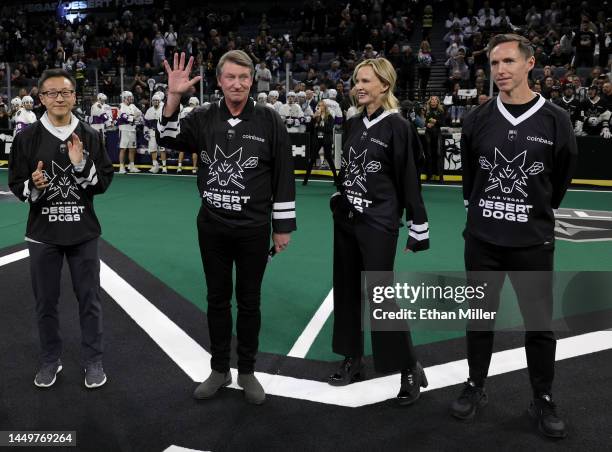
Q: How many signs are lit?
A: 1